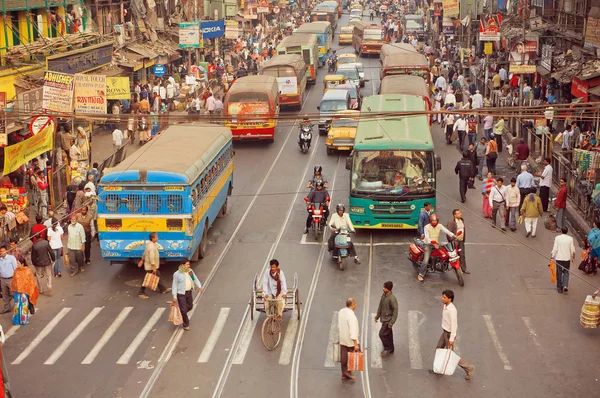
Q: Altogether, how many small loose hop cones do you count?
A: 0